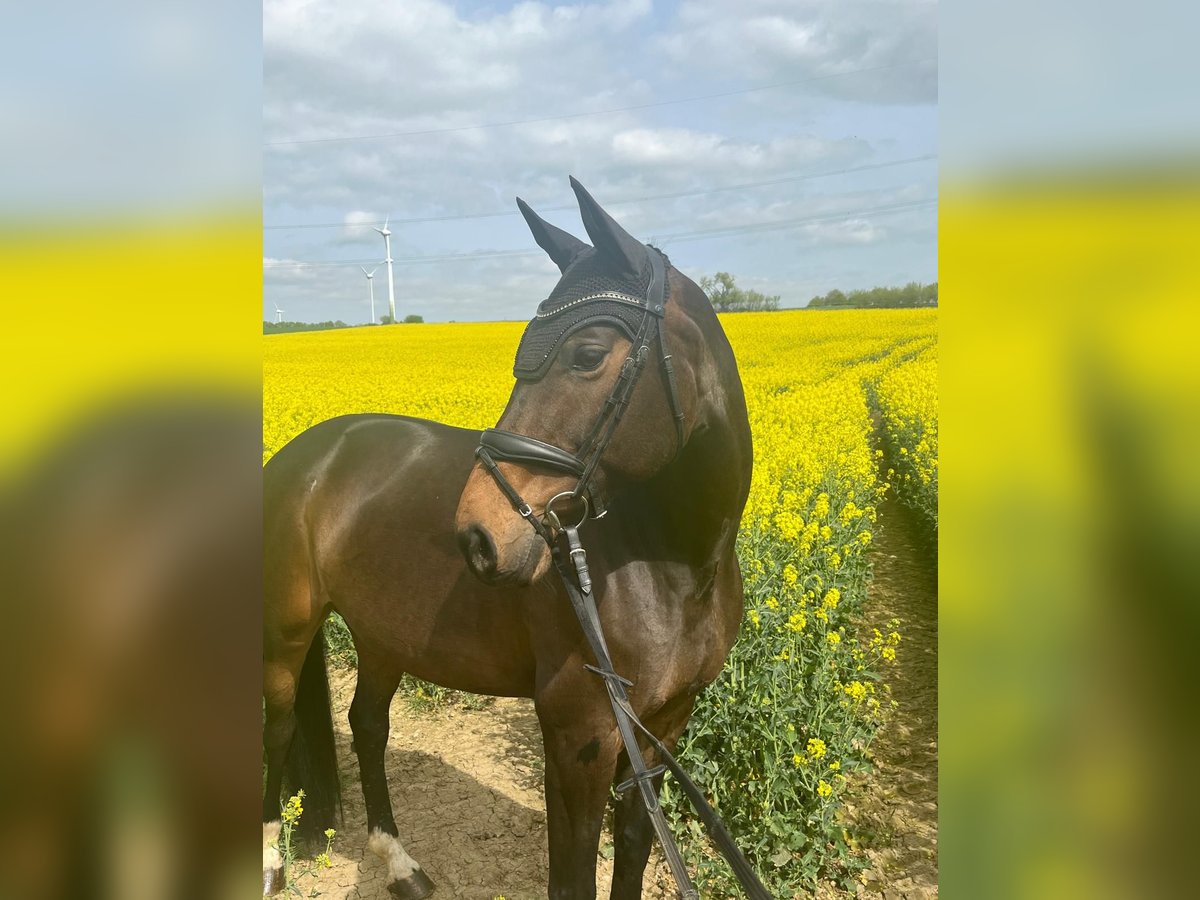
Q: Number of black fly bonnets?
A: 1